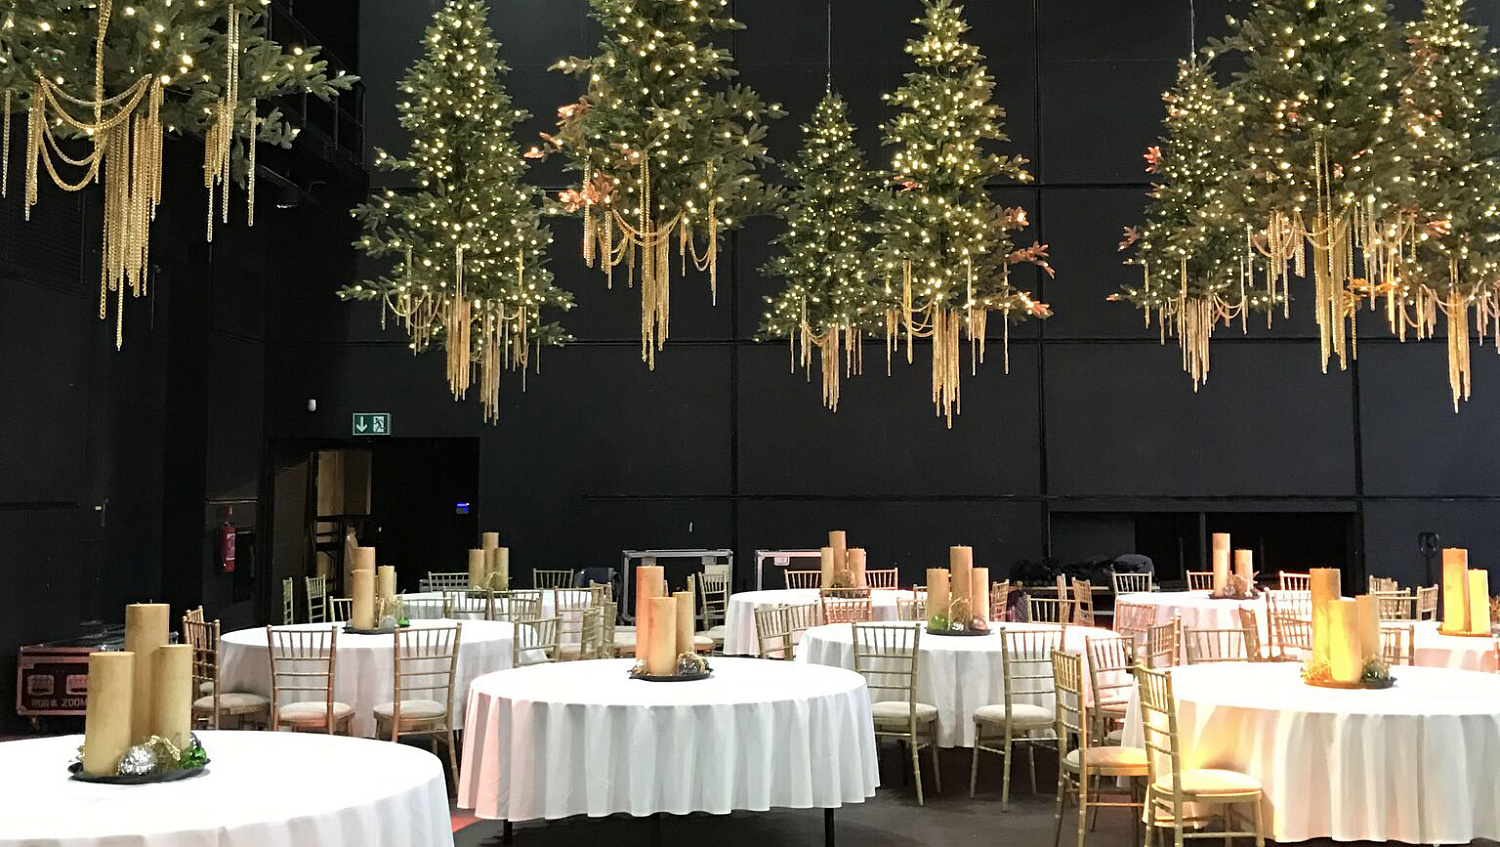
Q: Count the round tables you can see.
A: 9